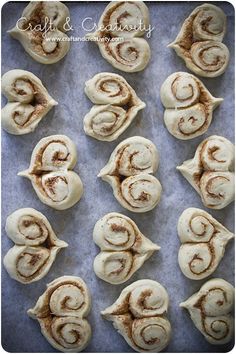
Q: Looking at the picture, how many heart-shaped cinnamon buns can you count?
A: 15